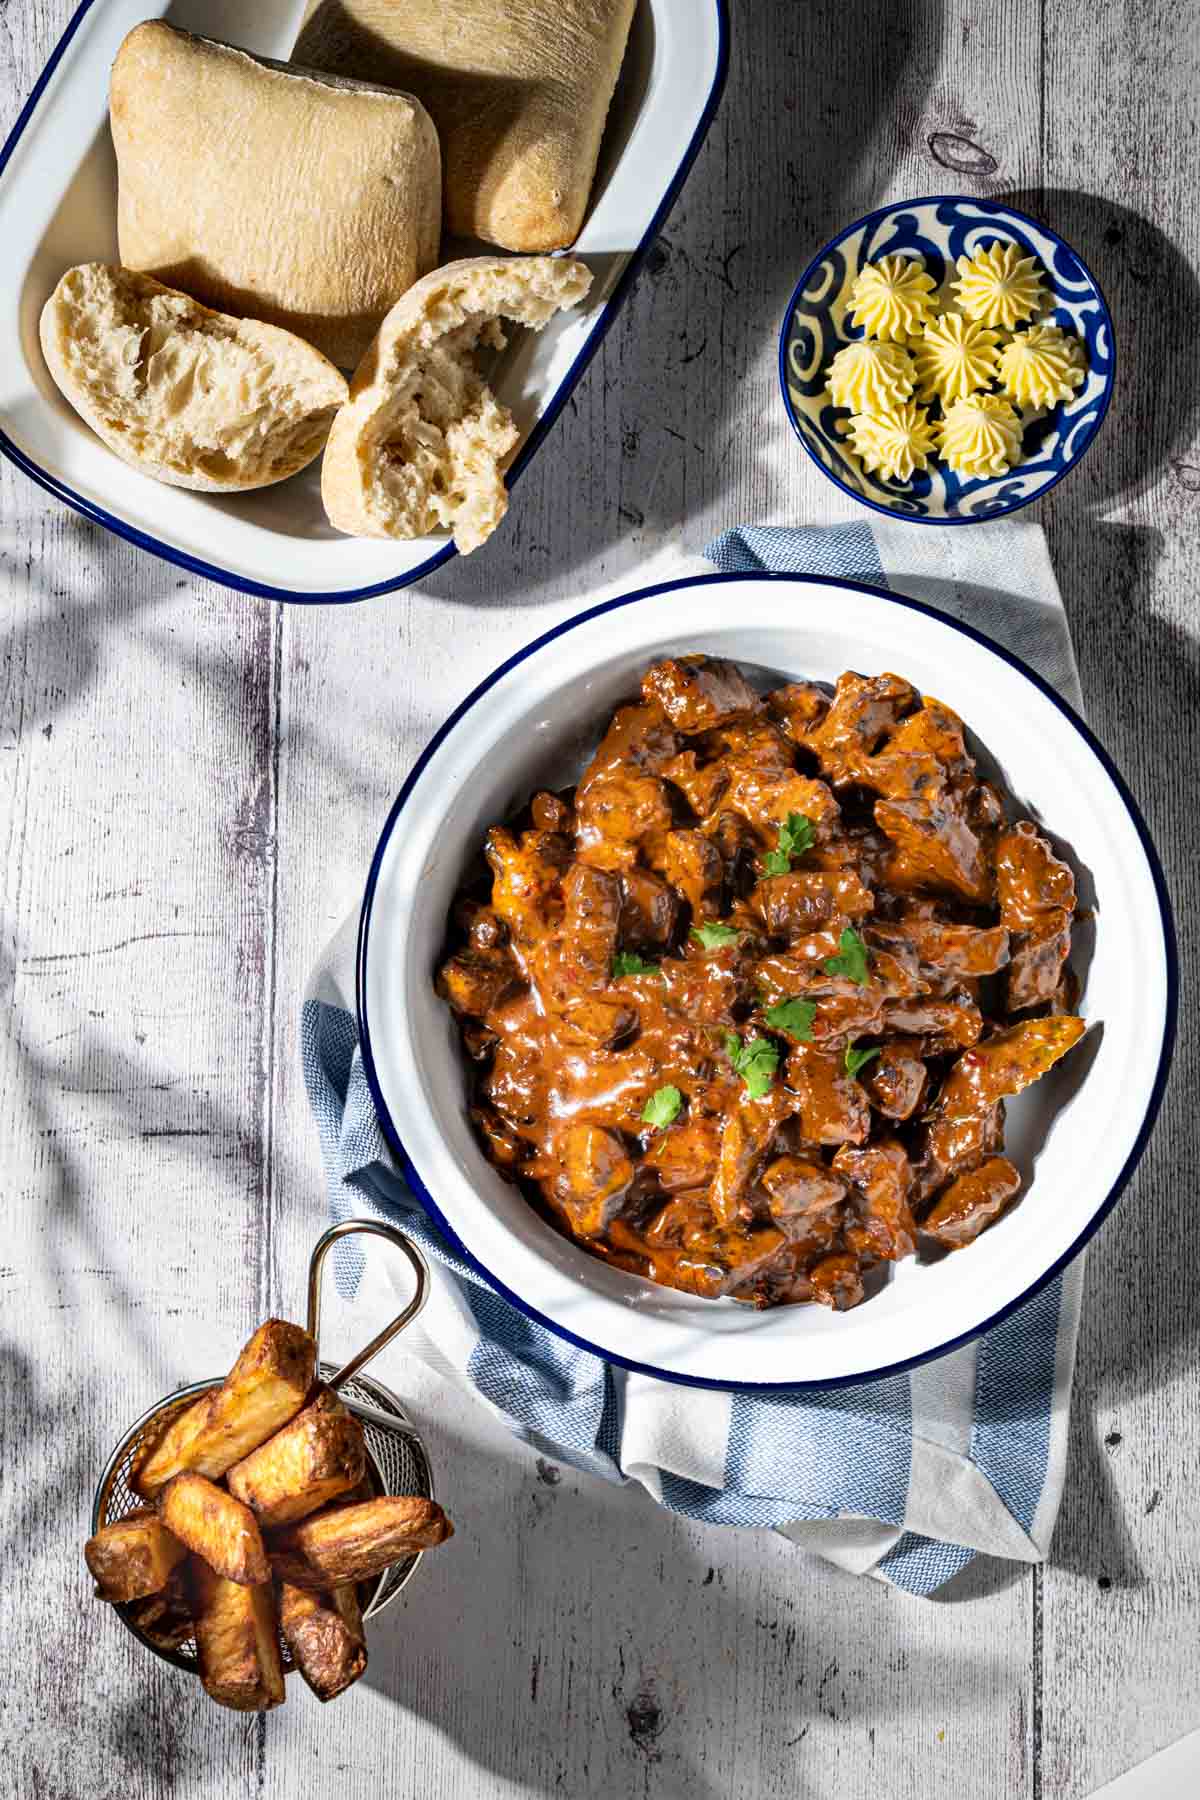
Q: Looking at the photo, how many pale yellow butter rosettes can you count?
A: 7